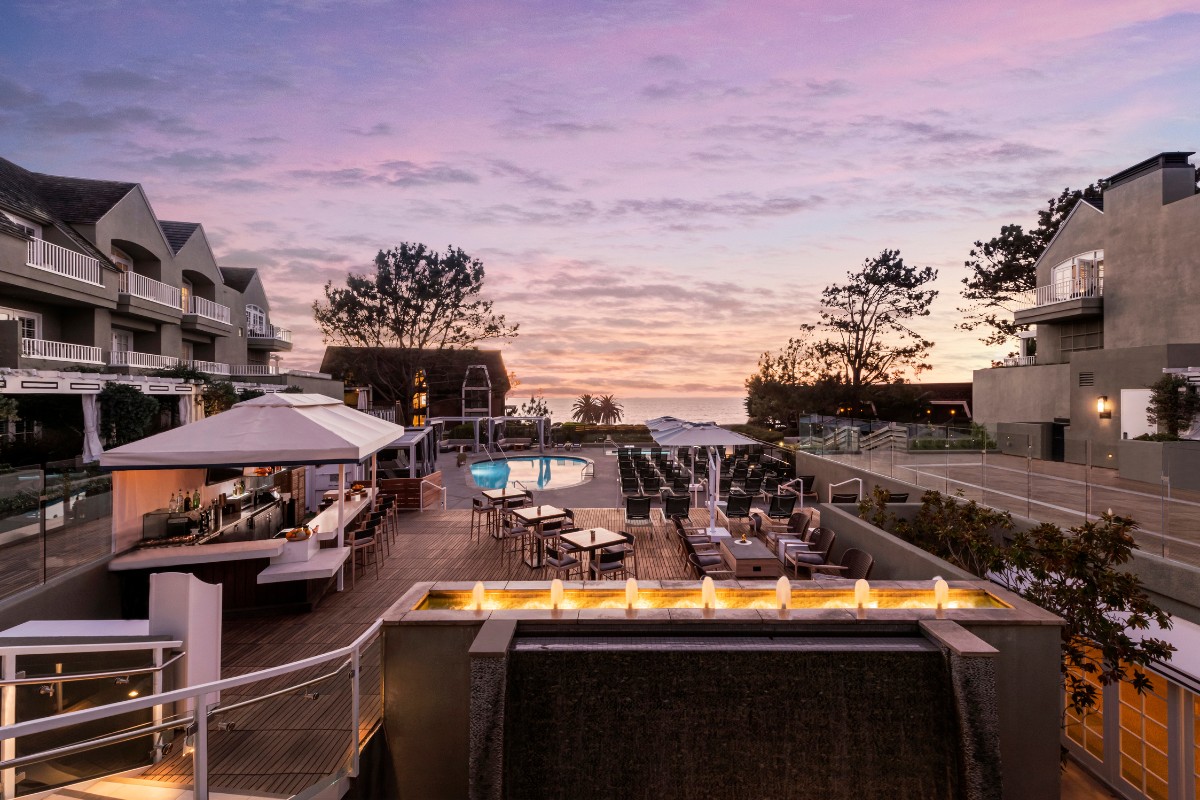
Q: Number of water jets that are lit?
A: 7